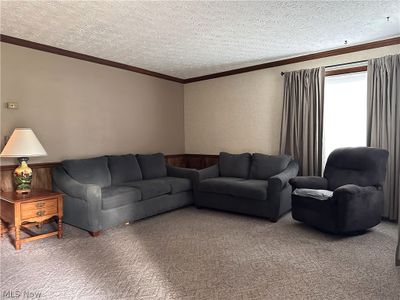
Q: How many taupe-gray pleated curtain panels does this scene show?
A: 2